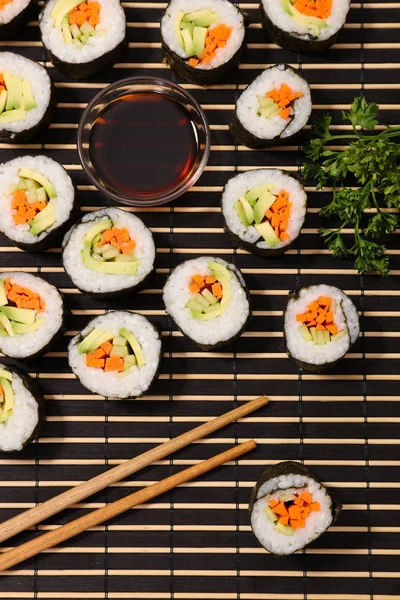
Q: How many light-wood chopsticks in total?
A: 2